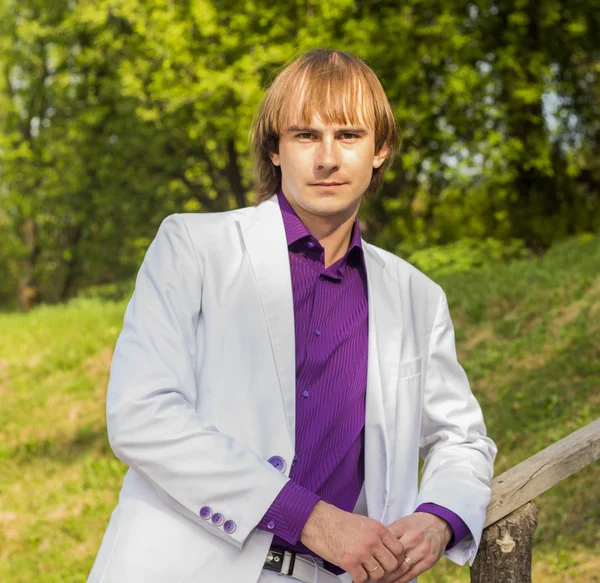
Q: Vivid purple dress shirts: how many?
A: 1